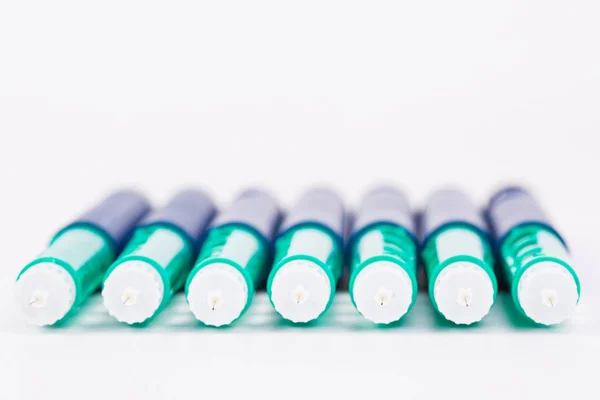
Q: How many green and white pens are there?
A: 7